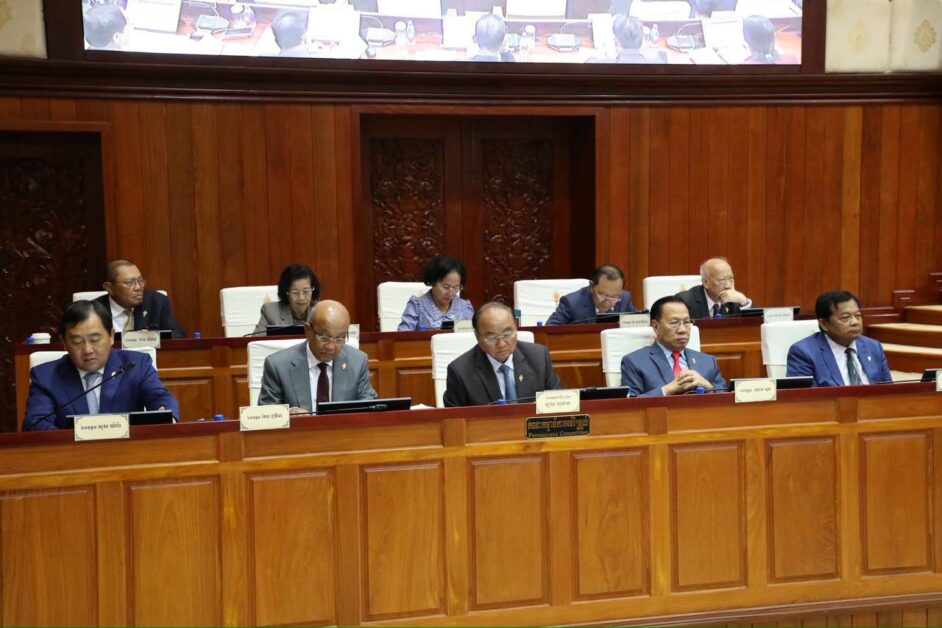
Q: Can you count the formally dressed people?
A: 10